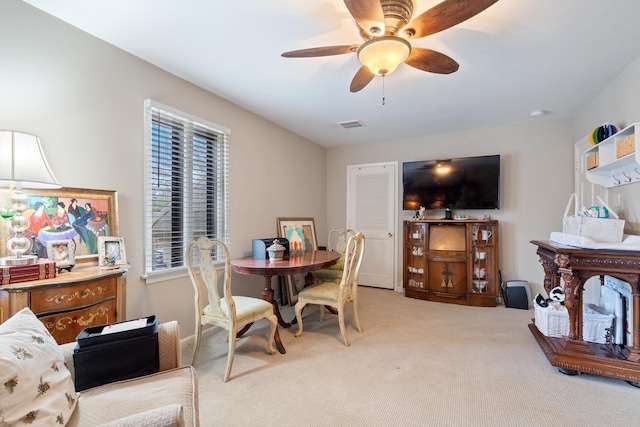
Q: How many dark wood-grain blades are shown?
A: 5